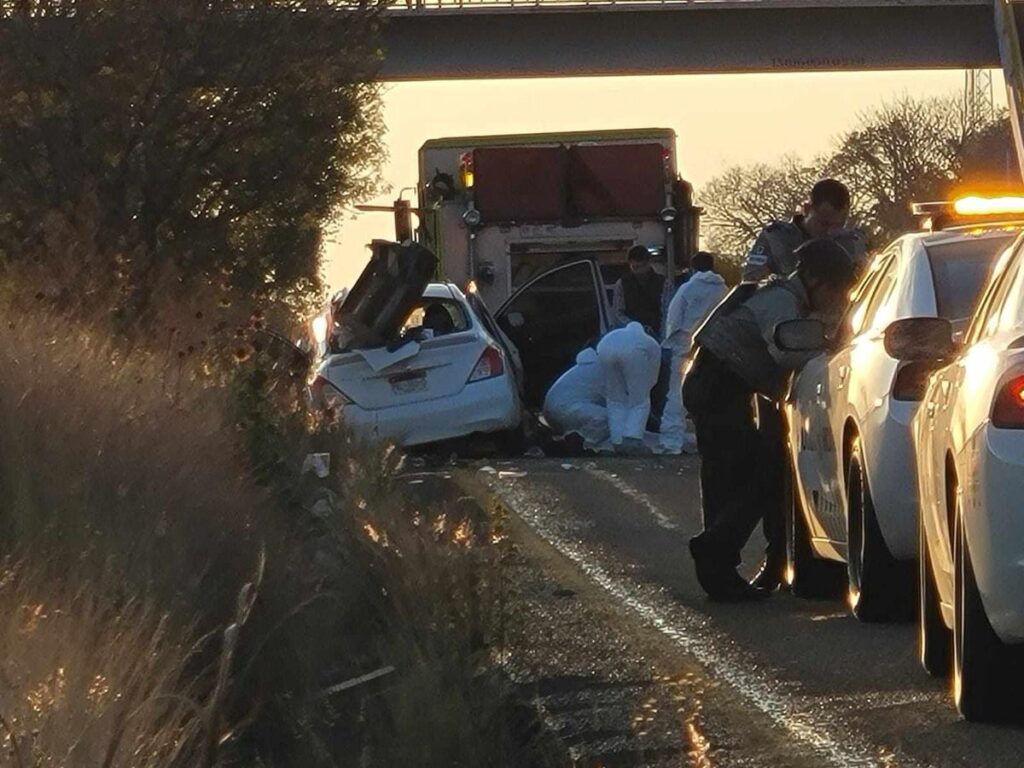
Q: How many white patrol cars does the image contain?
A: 2